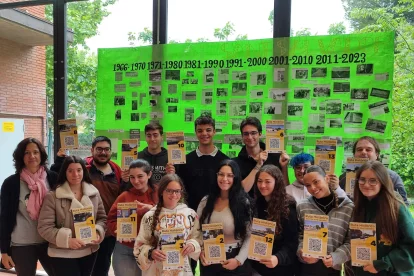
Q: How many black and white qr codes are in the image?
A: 13